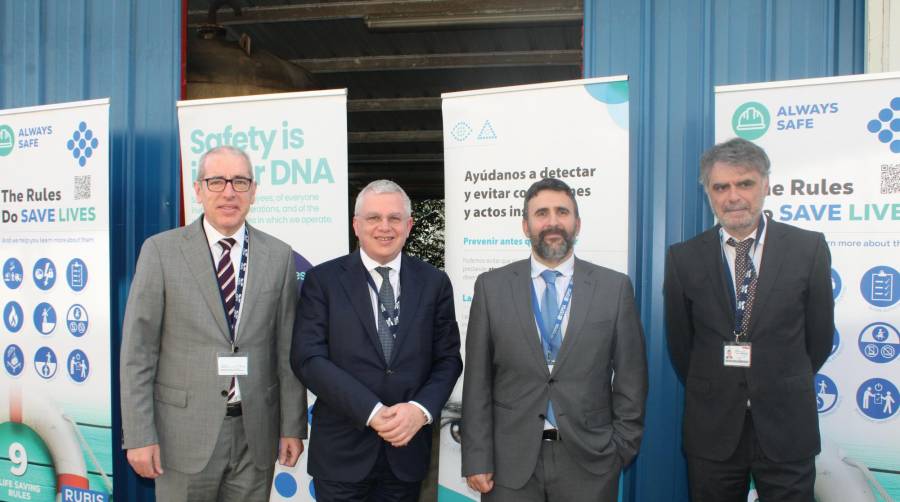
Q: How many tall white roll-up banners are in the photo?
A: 4